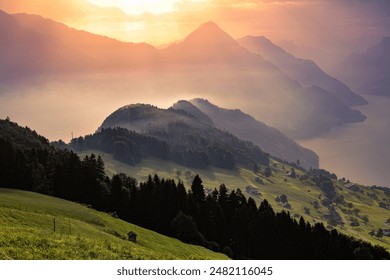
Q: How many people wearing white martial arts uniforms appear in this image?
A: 0